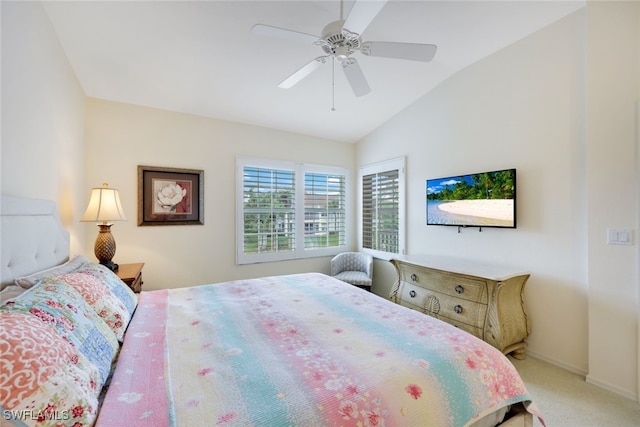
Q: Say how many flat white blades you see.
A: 5